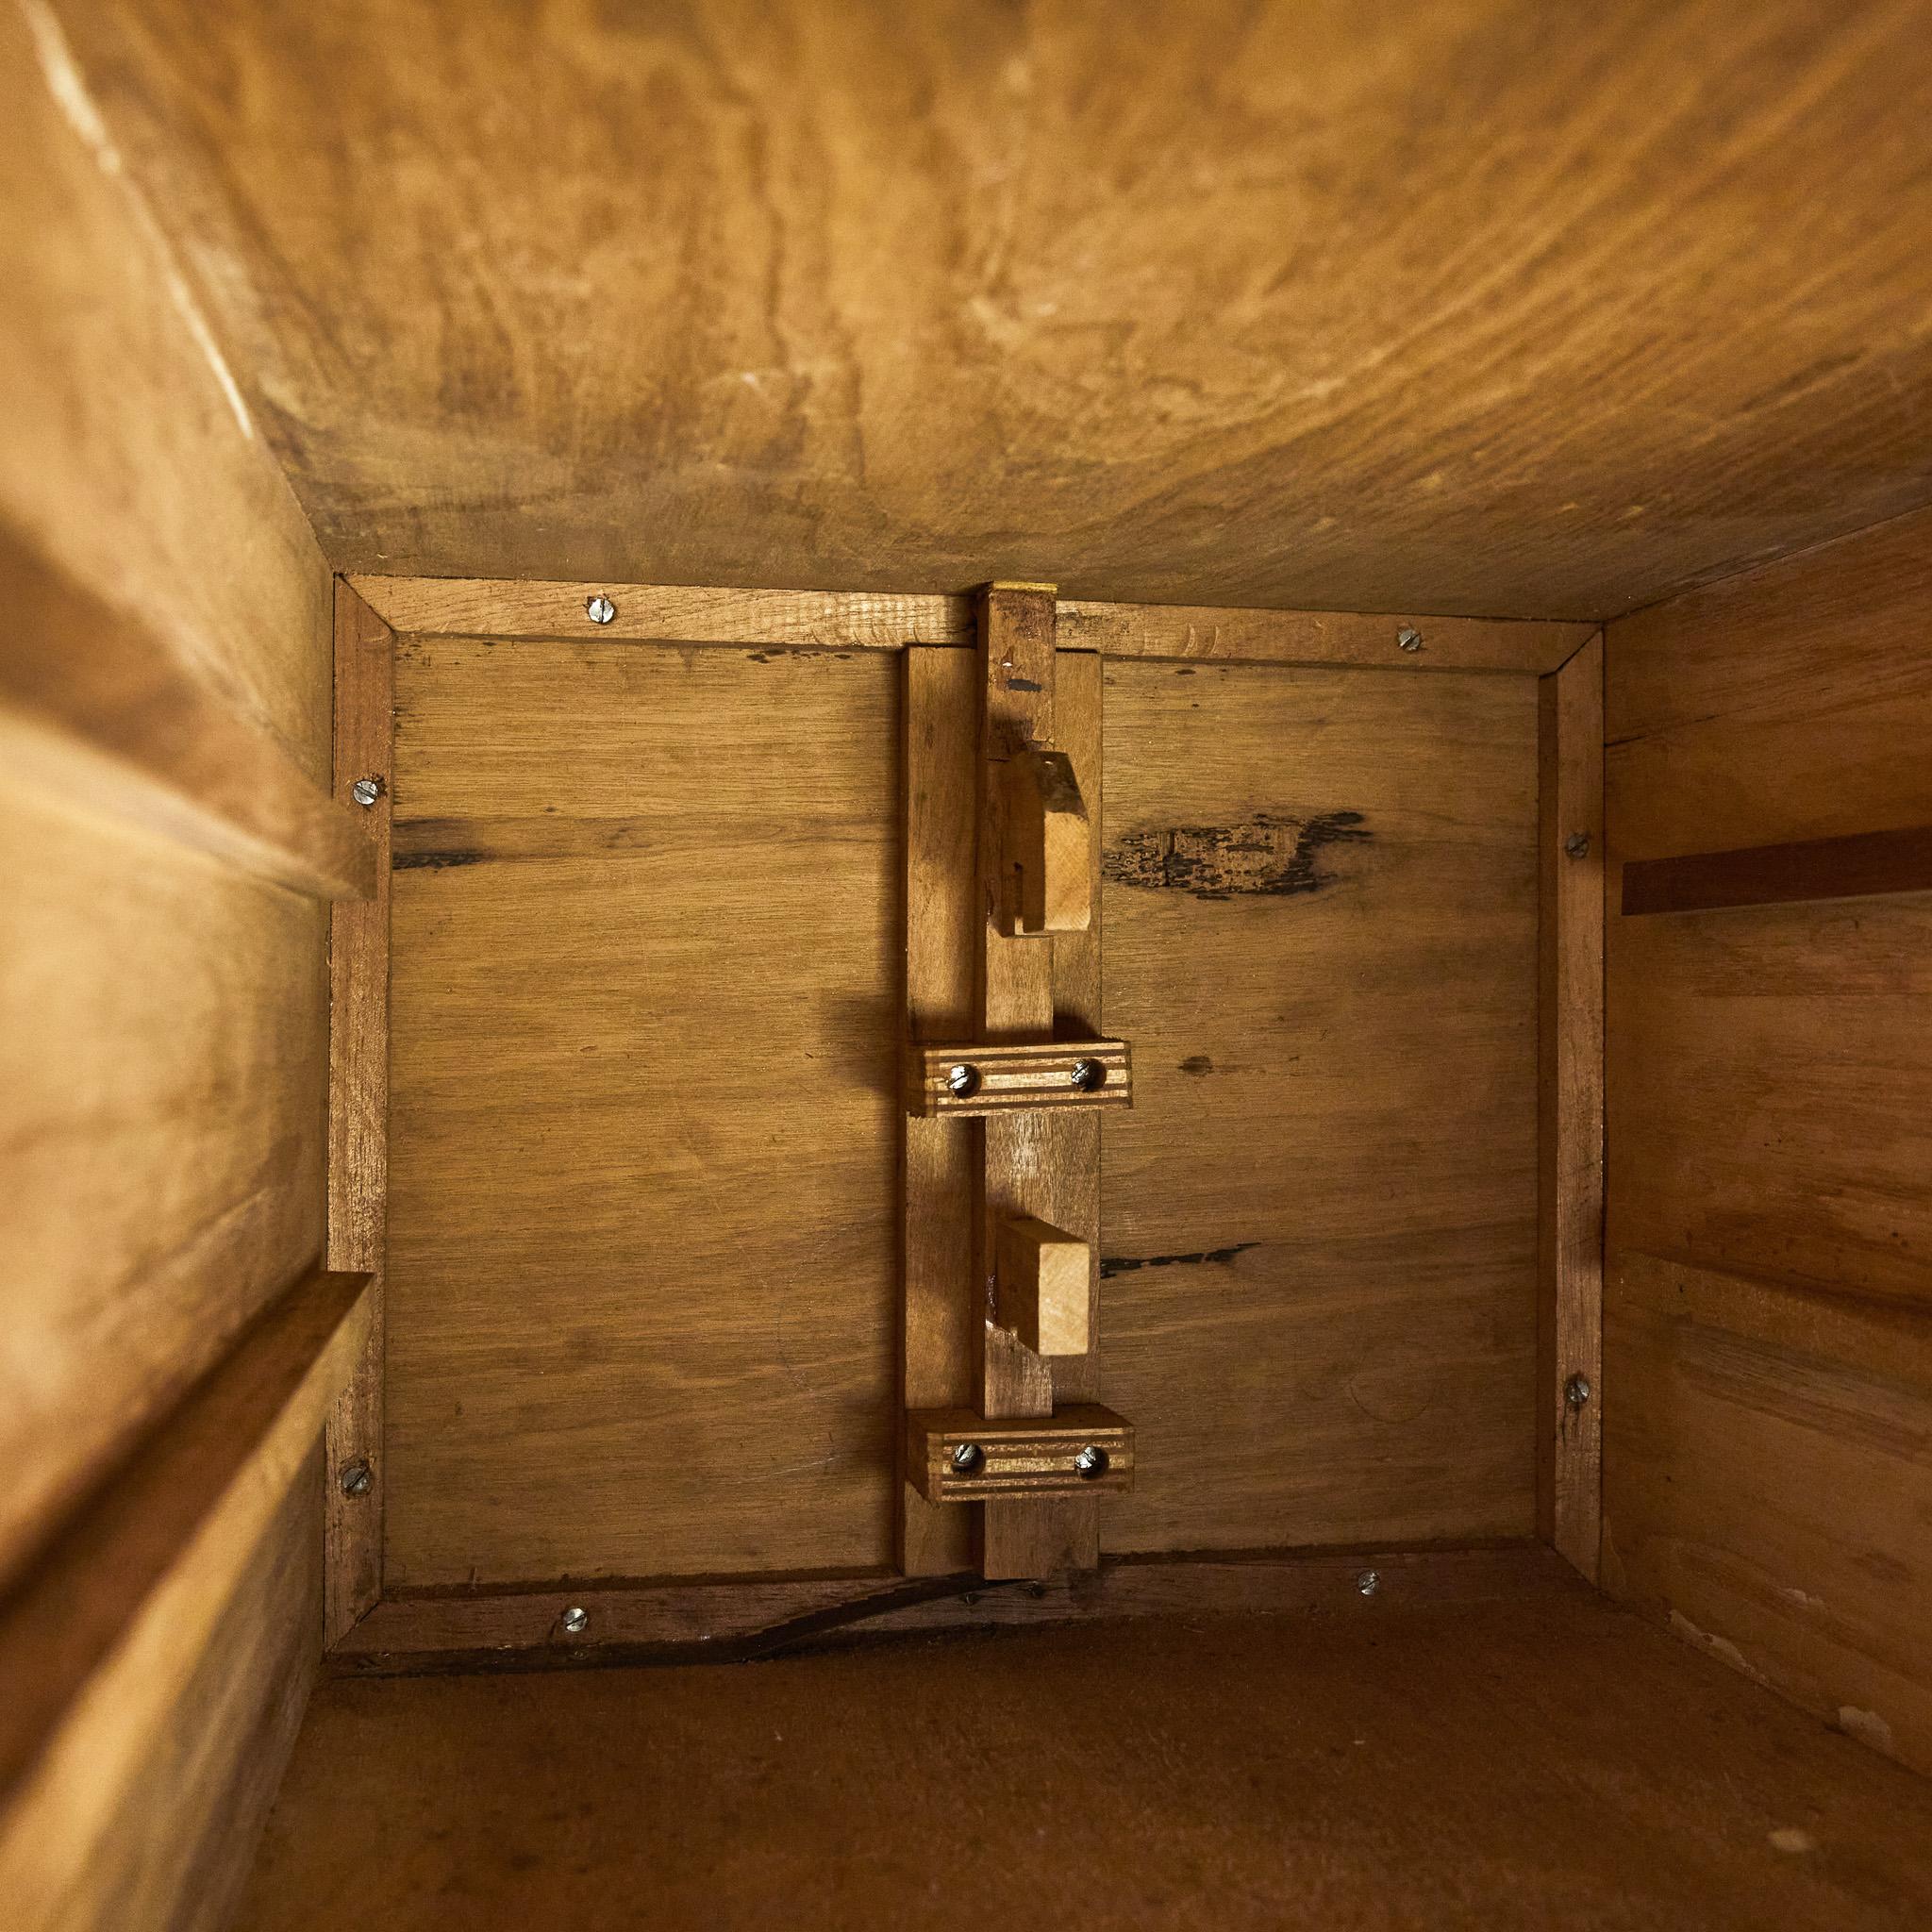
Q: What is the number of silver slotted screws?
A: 12